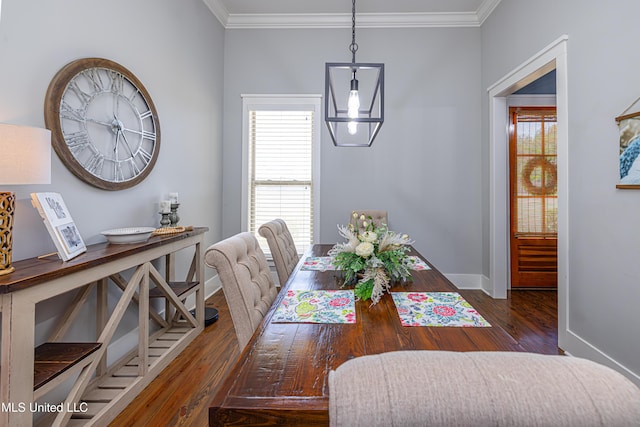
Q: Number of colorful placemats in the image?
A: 4